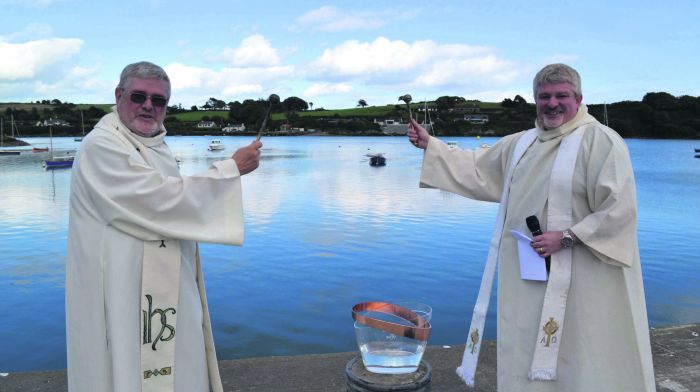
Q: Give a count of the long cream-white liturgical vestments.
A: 2